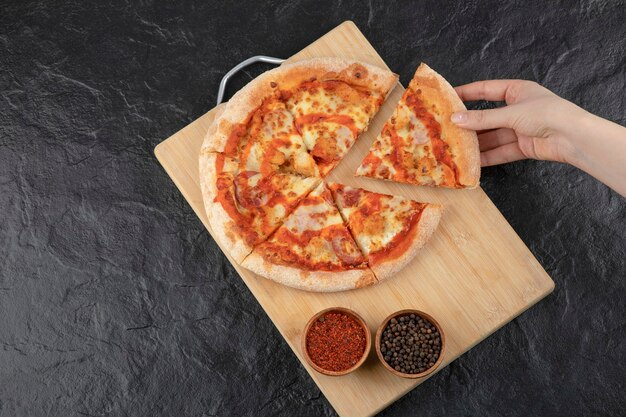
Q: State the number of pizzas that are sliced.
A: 1